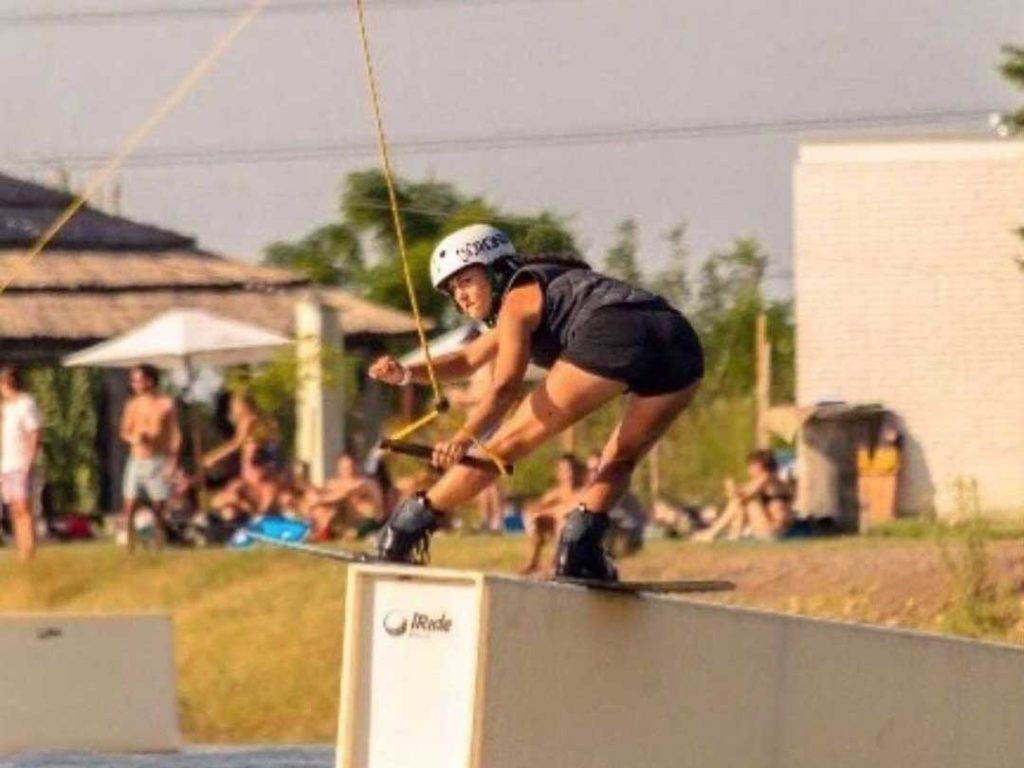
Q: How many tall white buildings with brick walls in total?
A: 1